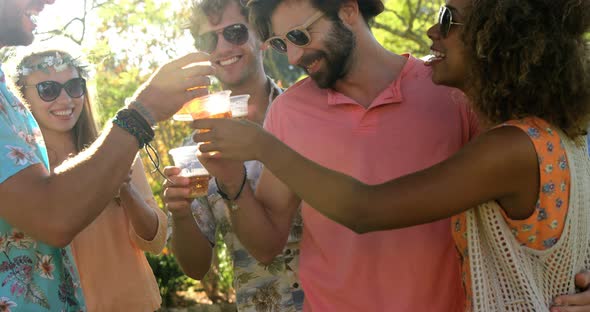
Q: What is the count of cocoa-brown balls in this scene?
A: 0